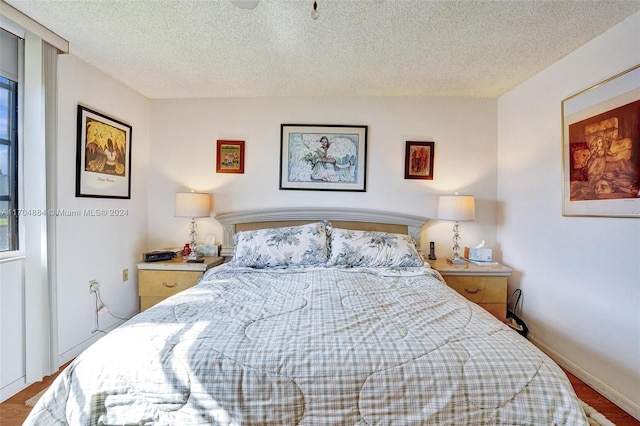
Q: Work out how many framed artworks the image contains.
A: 5